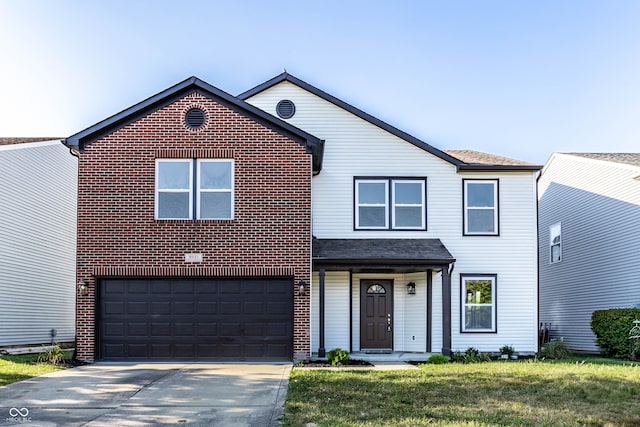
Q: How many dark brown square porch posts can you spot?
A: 2